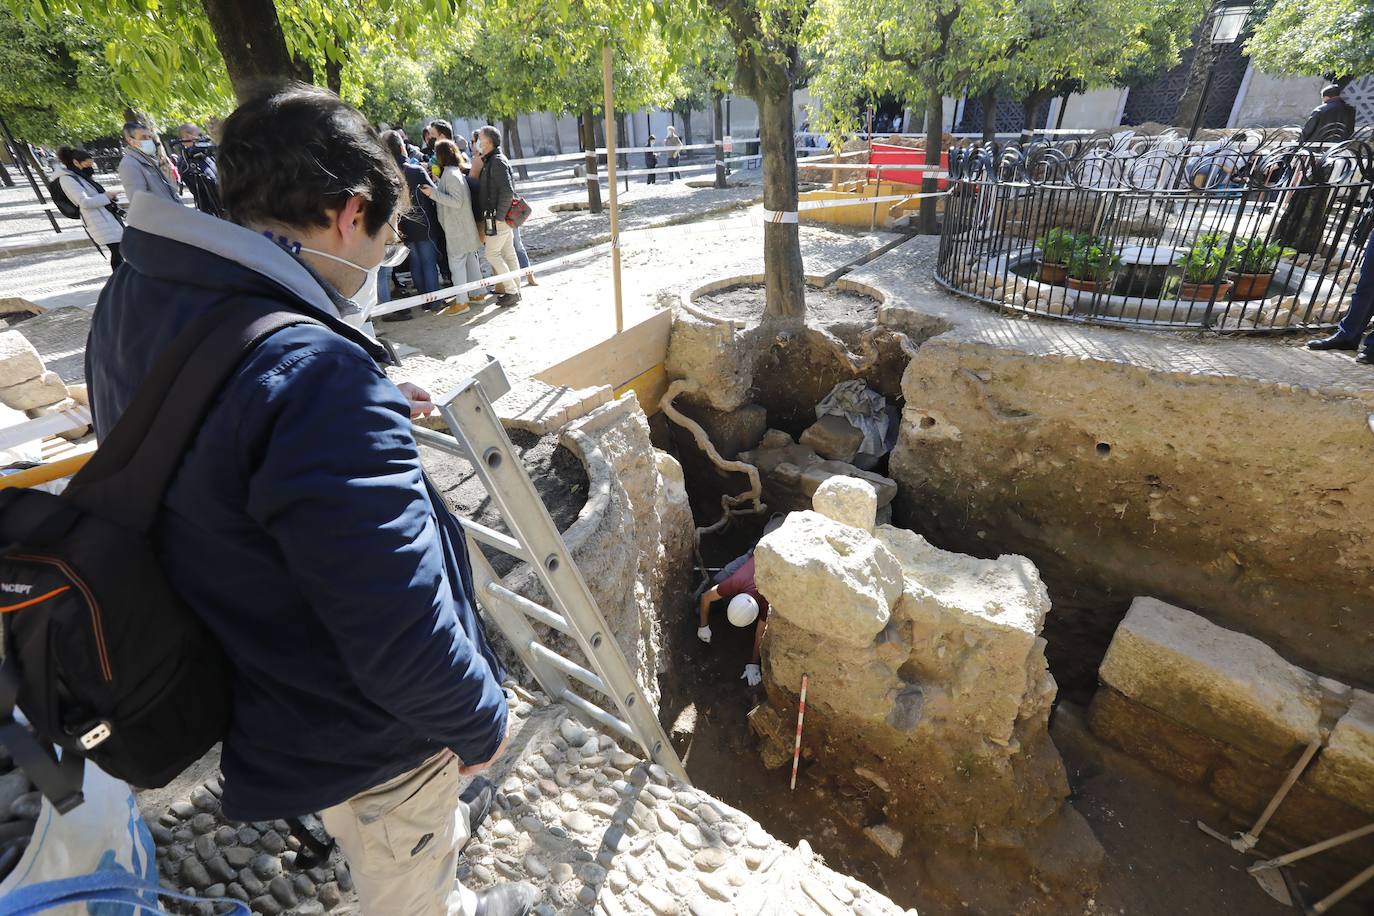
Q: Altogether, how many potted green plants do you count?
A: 4